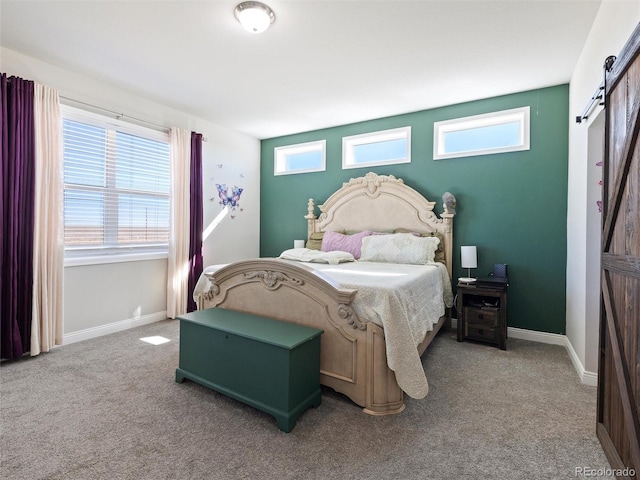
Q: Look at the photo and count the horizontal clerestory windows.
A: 3